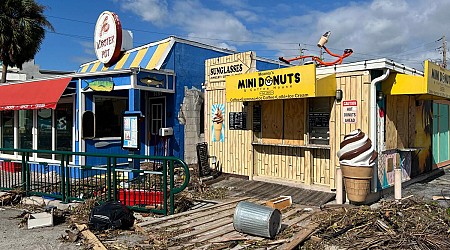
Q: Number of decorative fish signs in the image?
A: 2